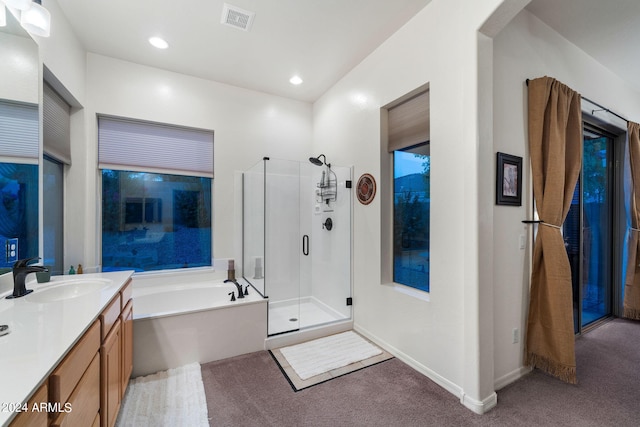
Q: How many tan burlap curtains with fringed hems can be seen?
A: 2